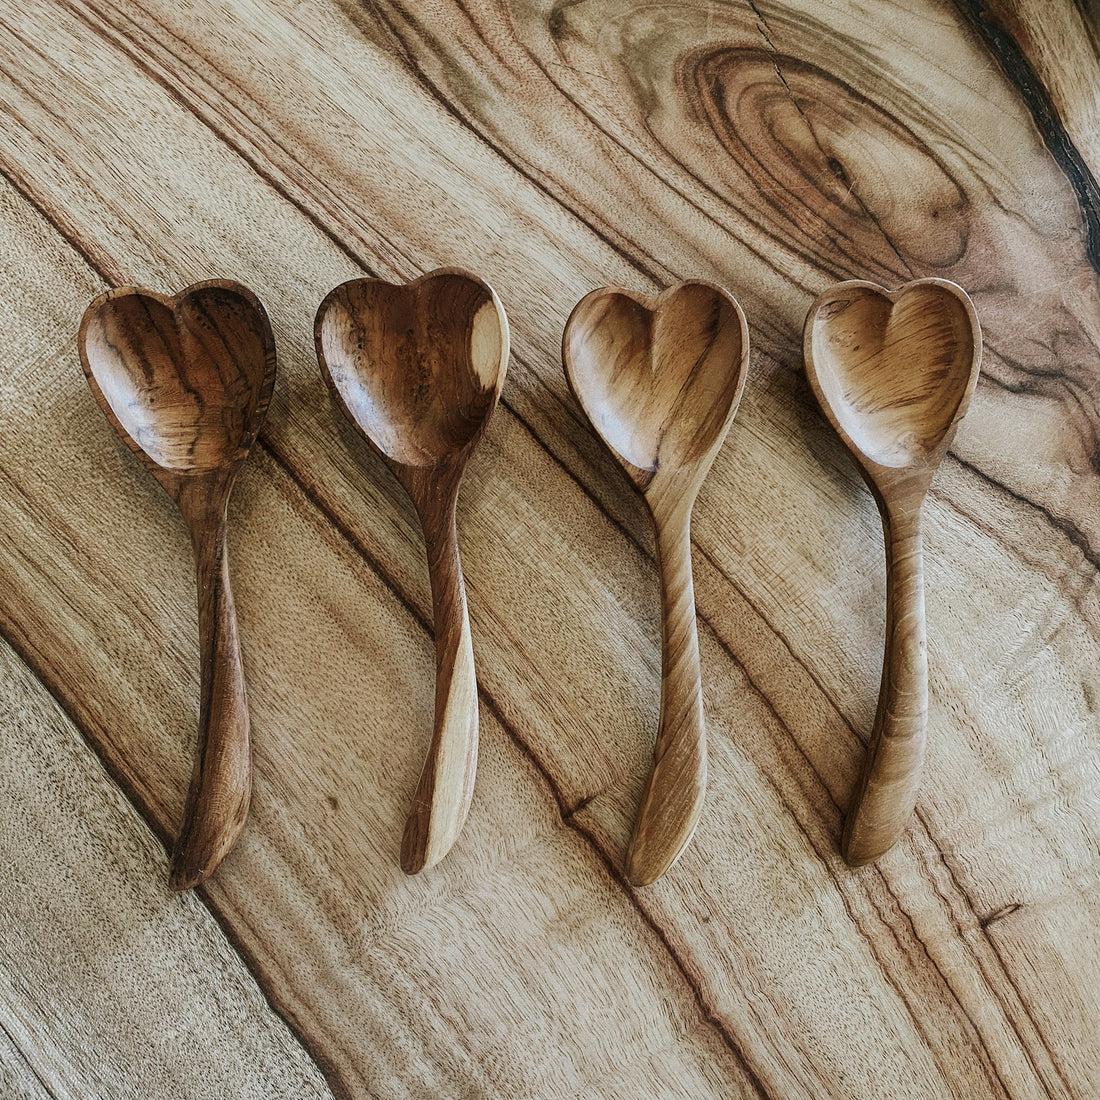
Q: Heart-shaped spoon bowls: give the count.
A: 4